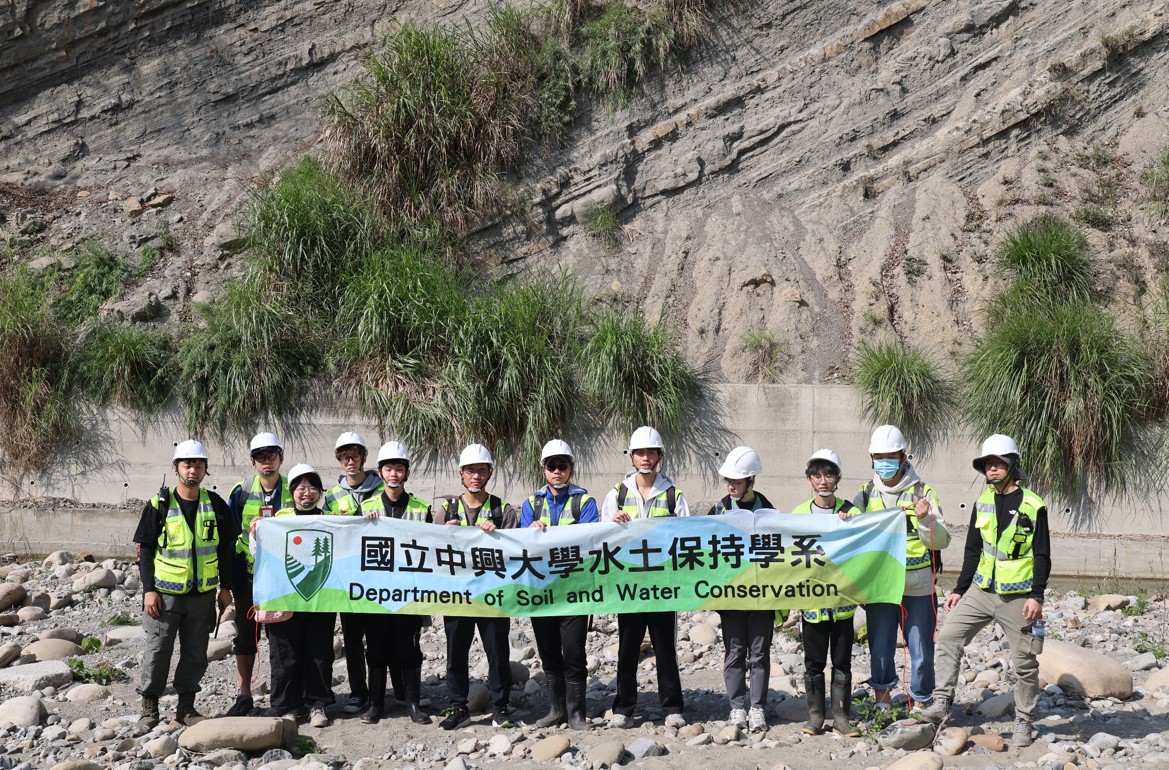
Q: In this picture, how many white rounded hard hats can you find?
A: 12